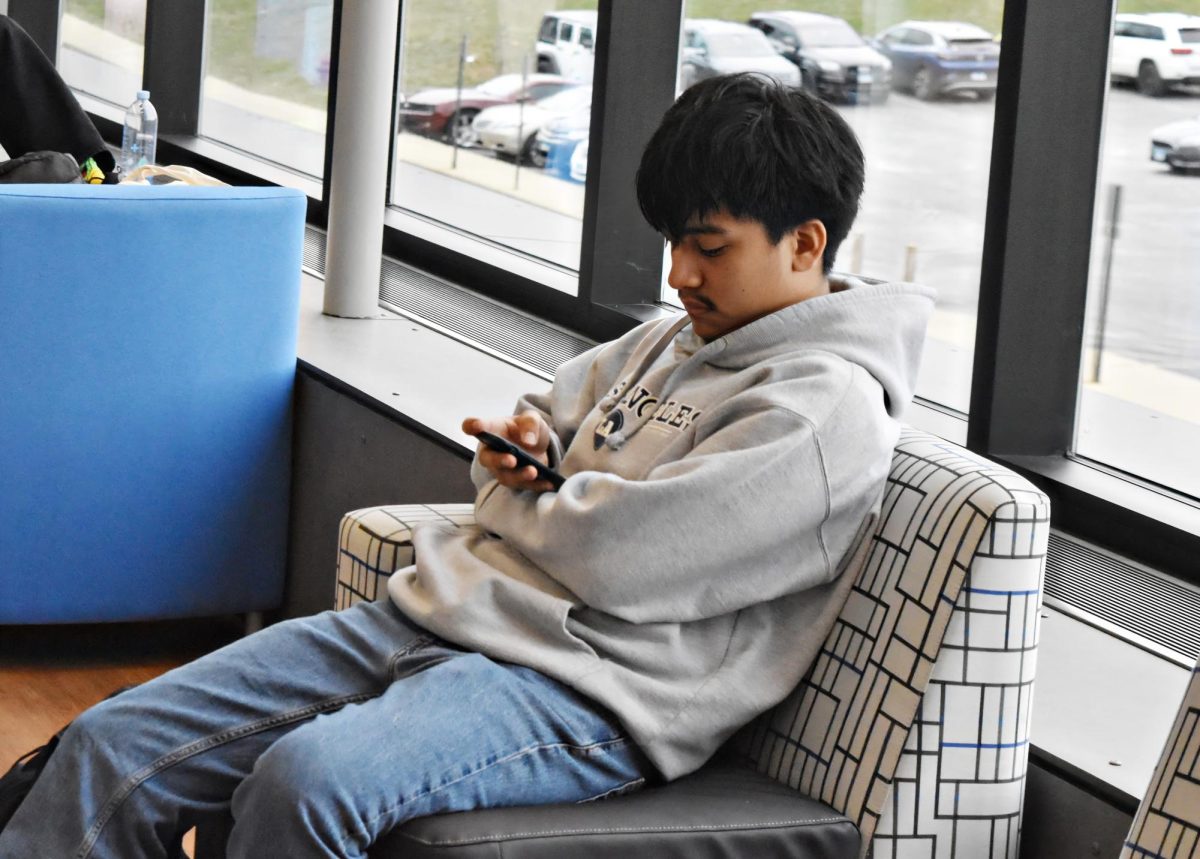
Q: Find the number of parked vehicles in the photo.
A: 9